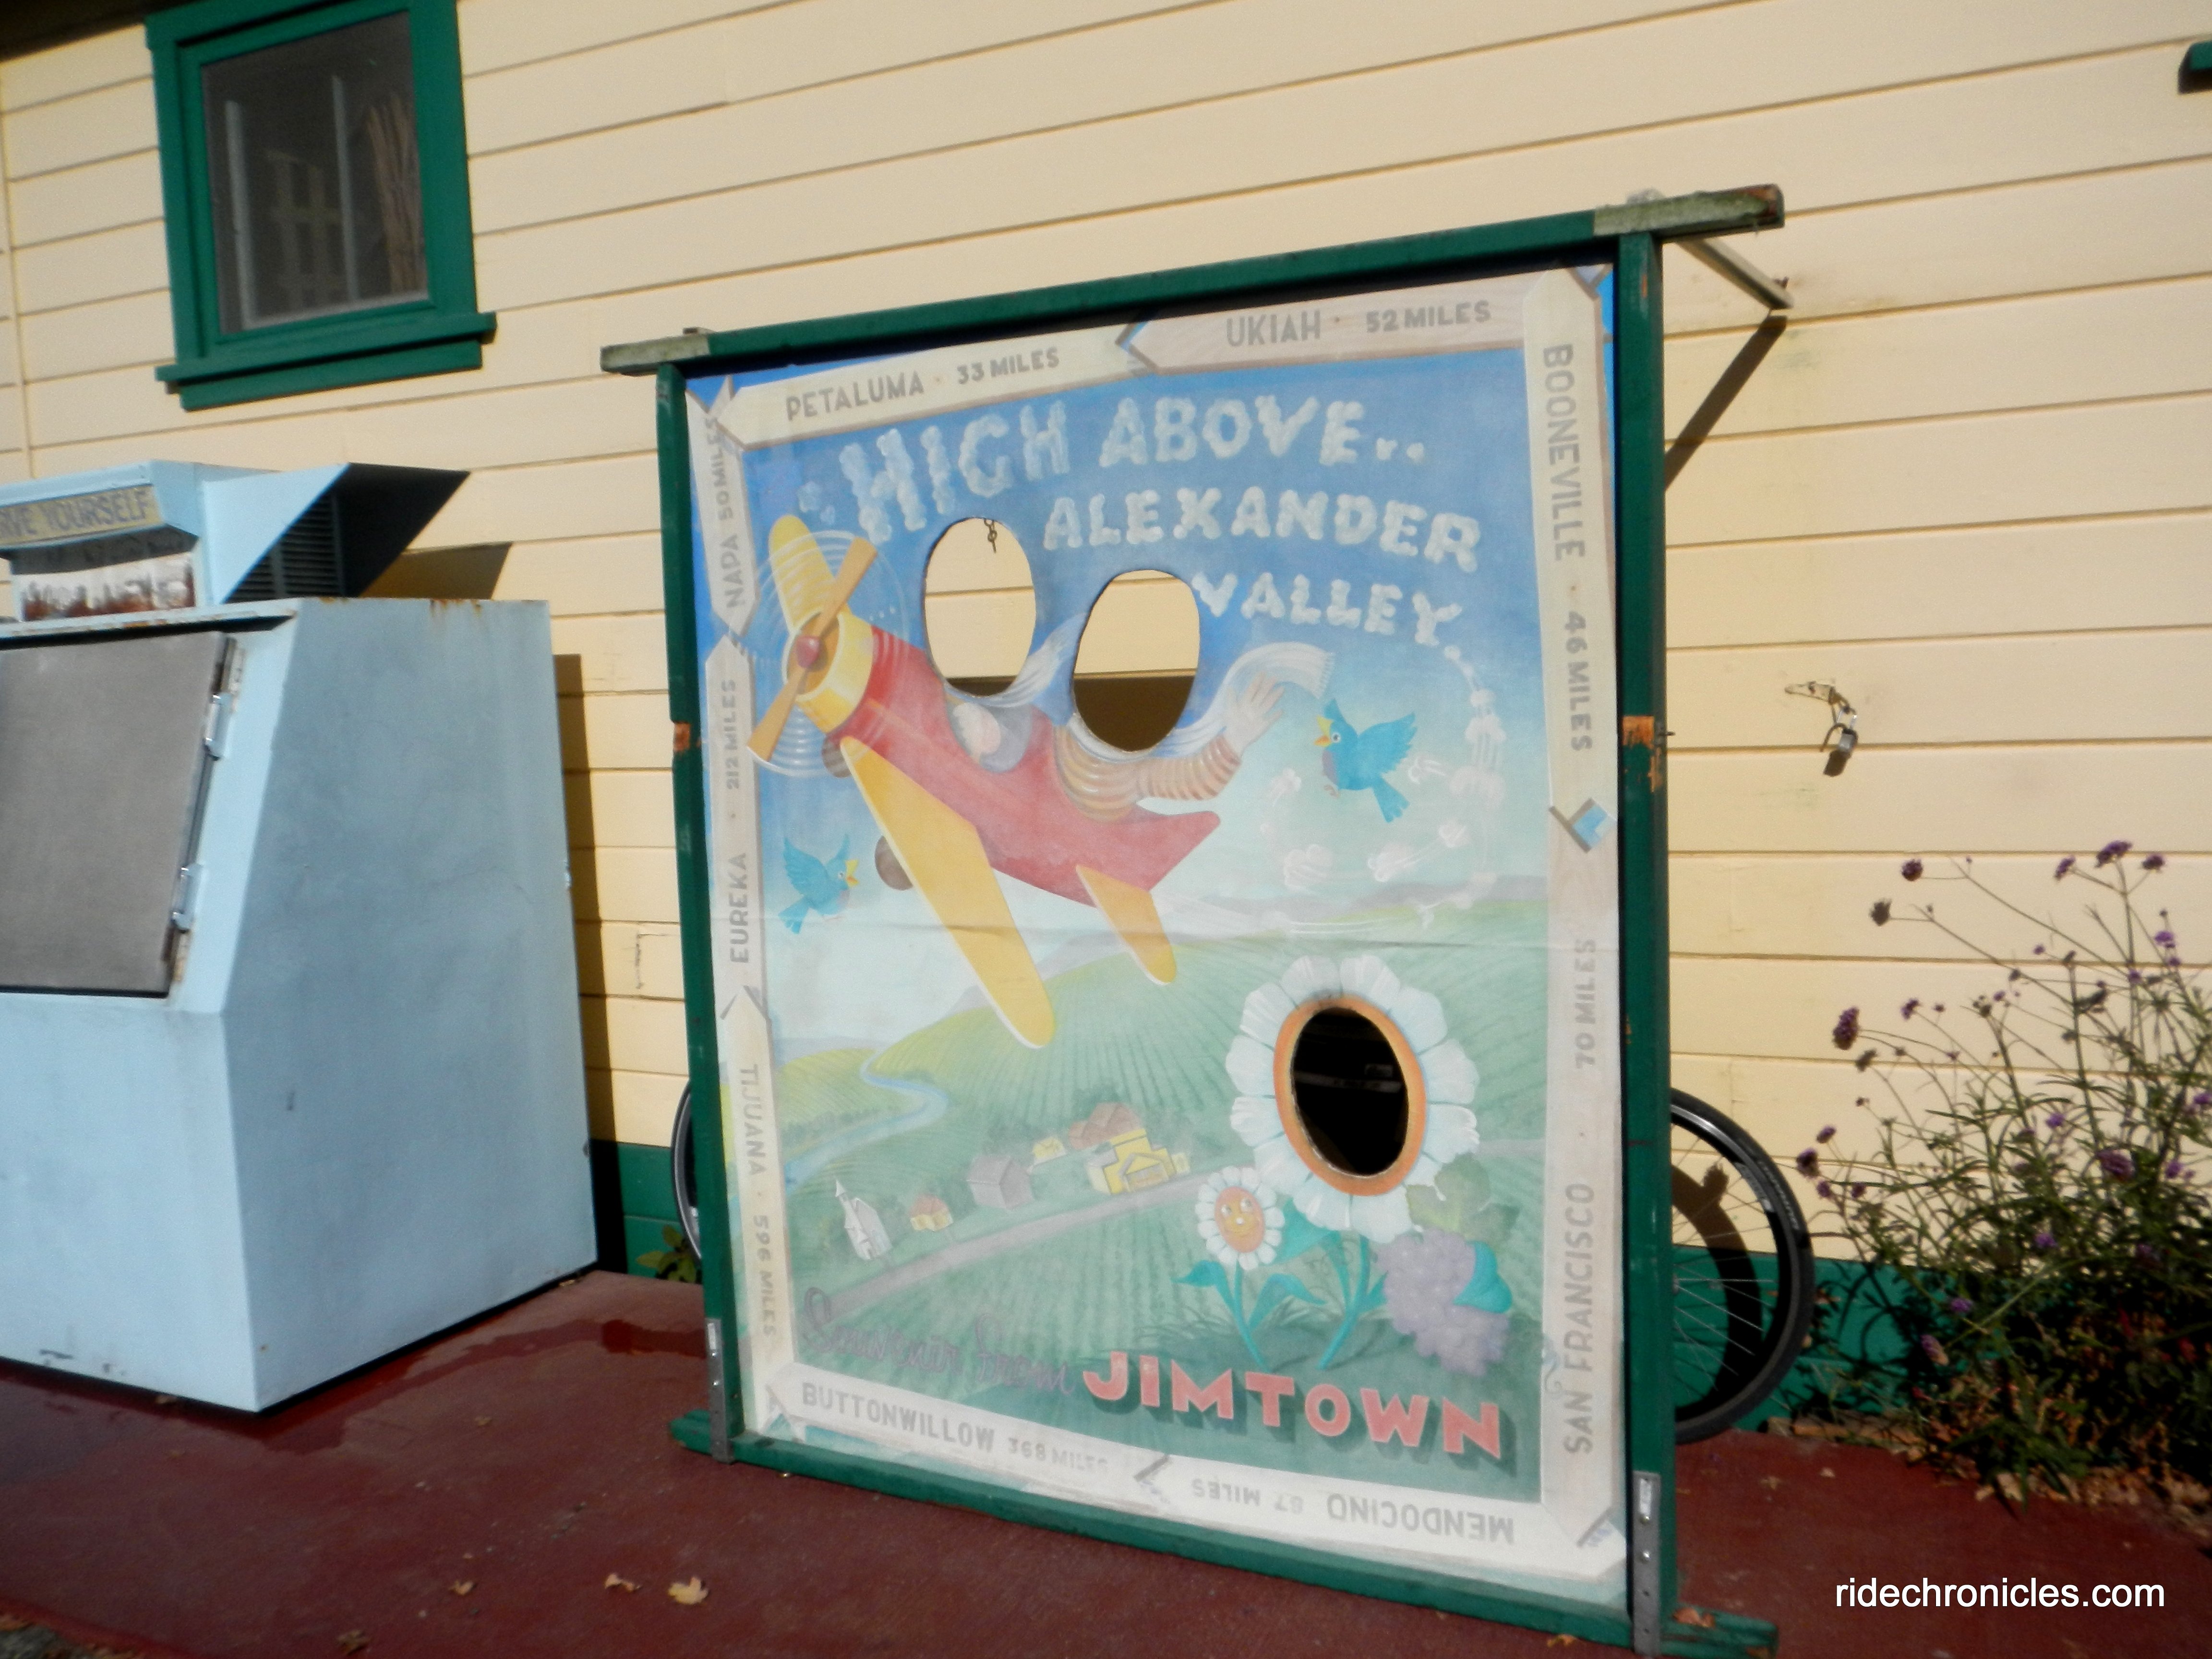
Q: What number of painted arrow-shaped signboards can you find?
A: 9